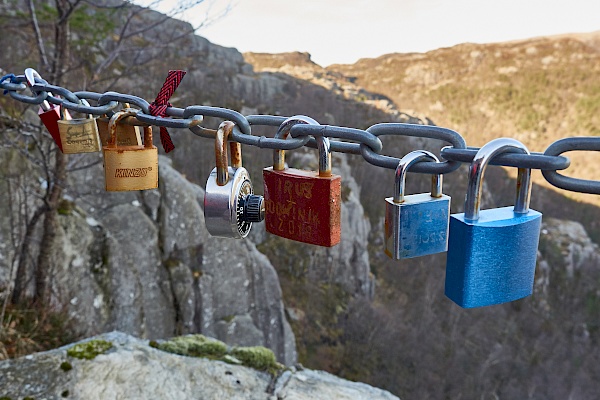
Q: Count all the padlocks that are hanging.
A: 8